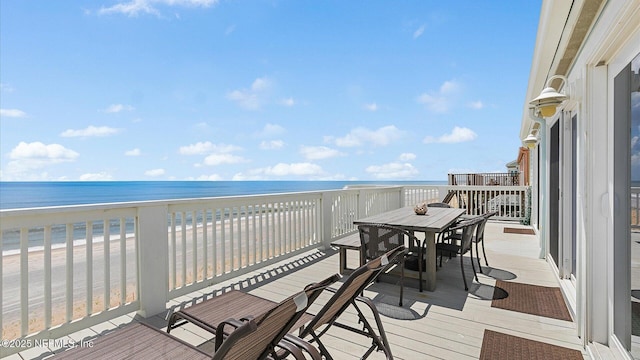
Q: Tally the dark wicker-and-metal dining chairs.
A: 4